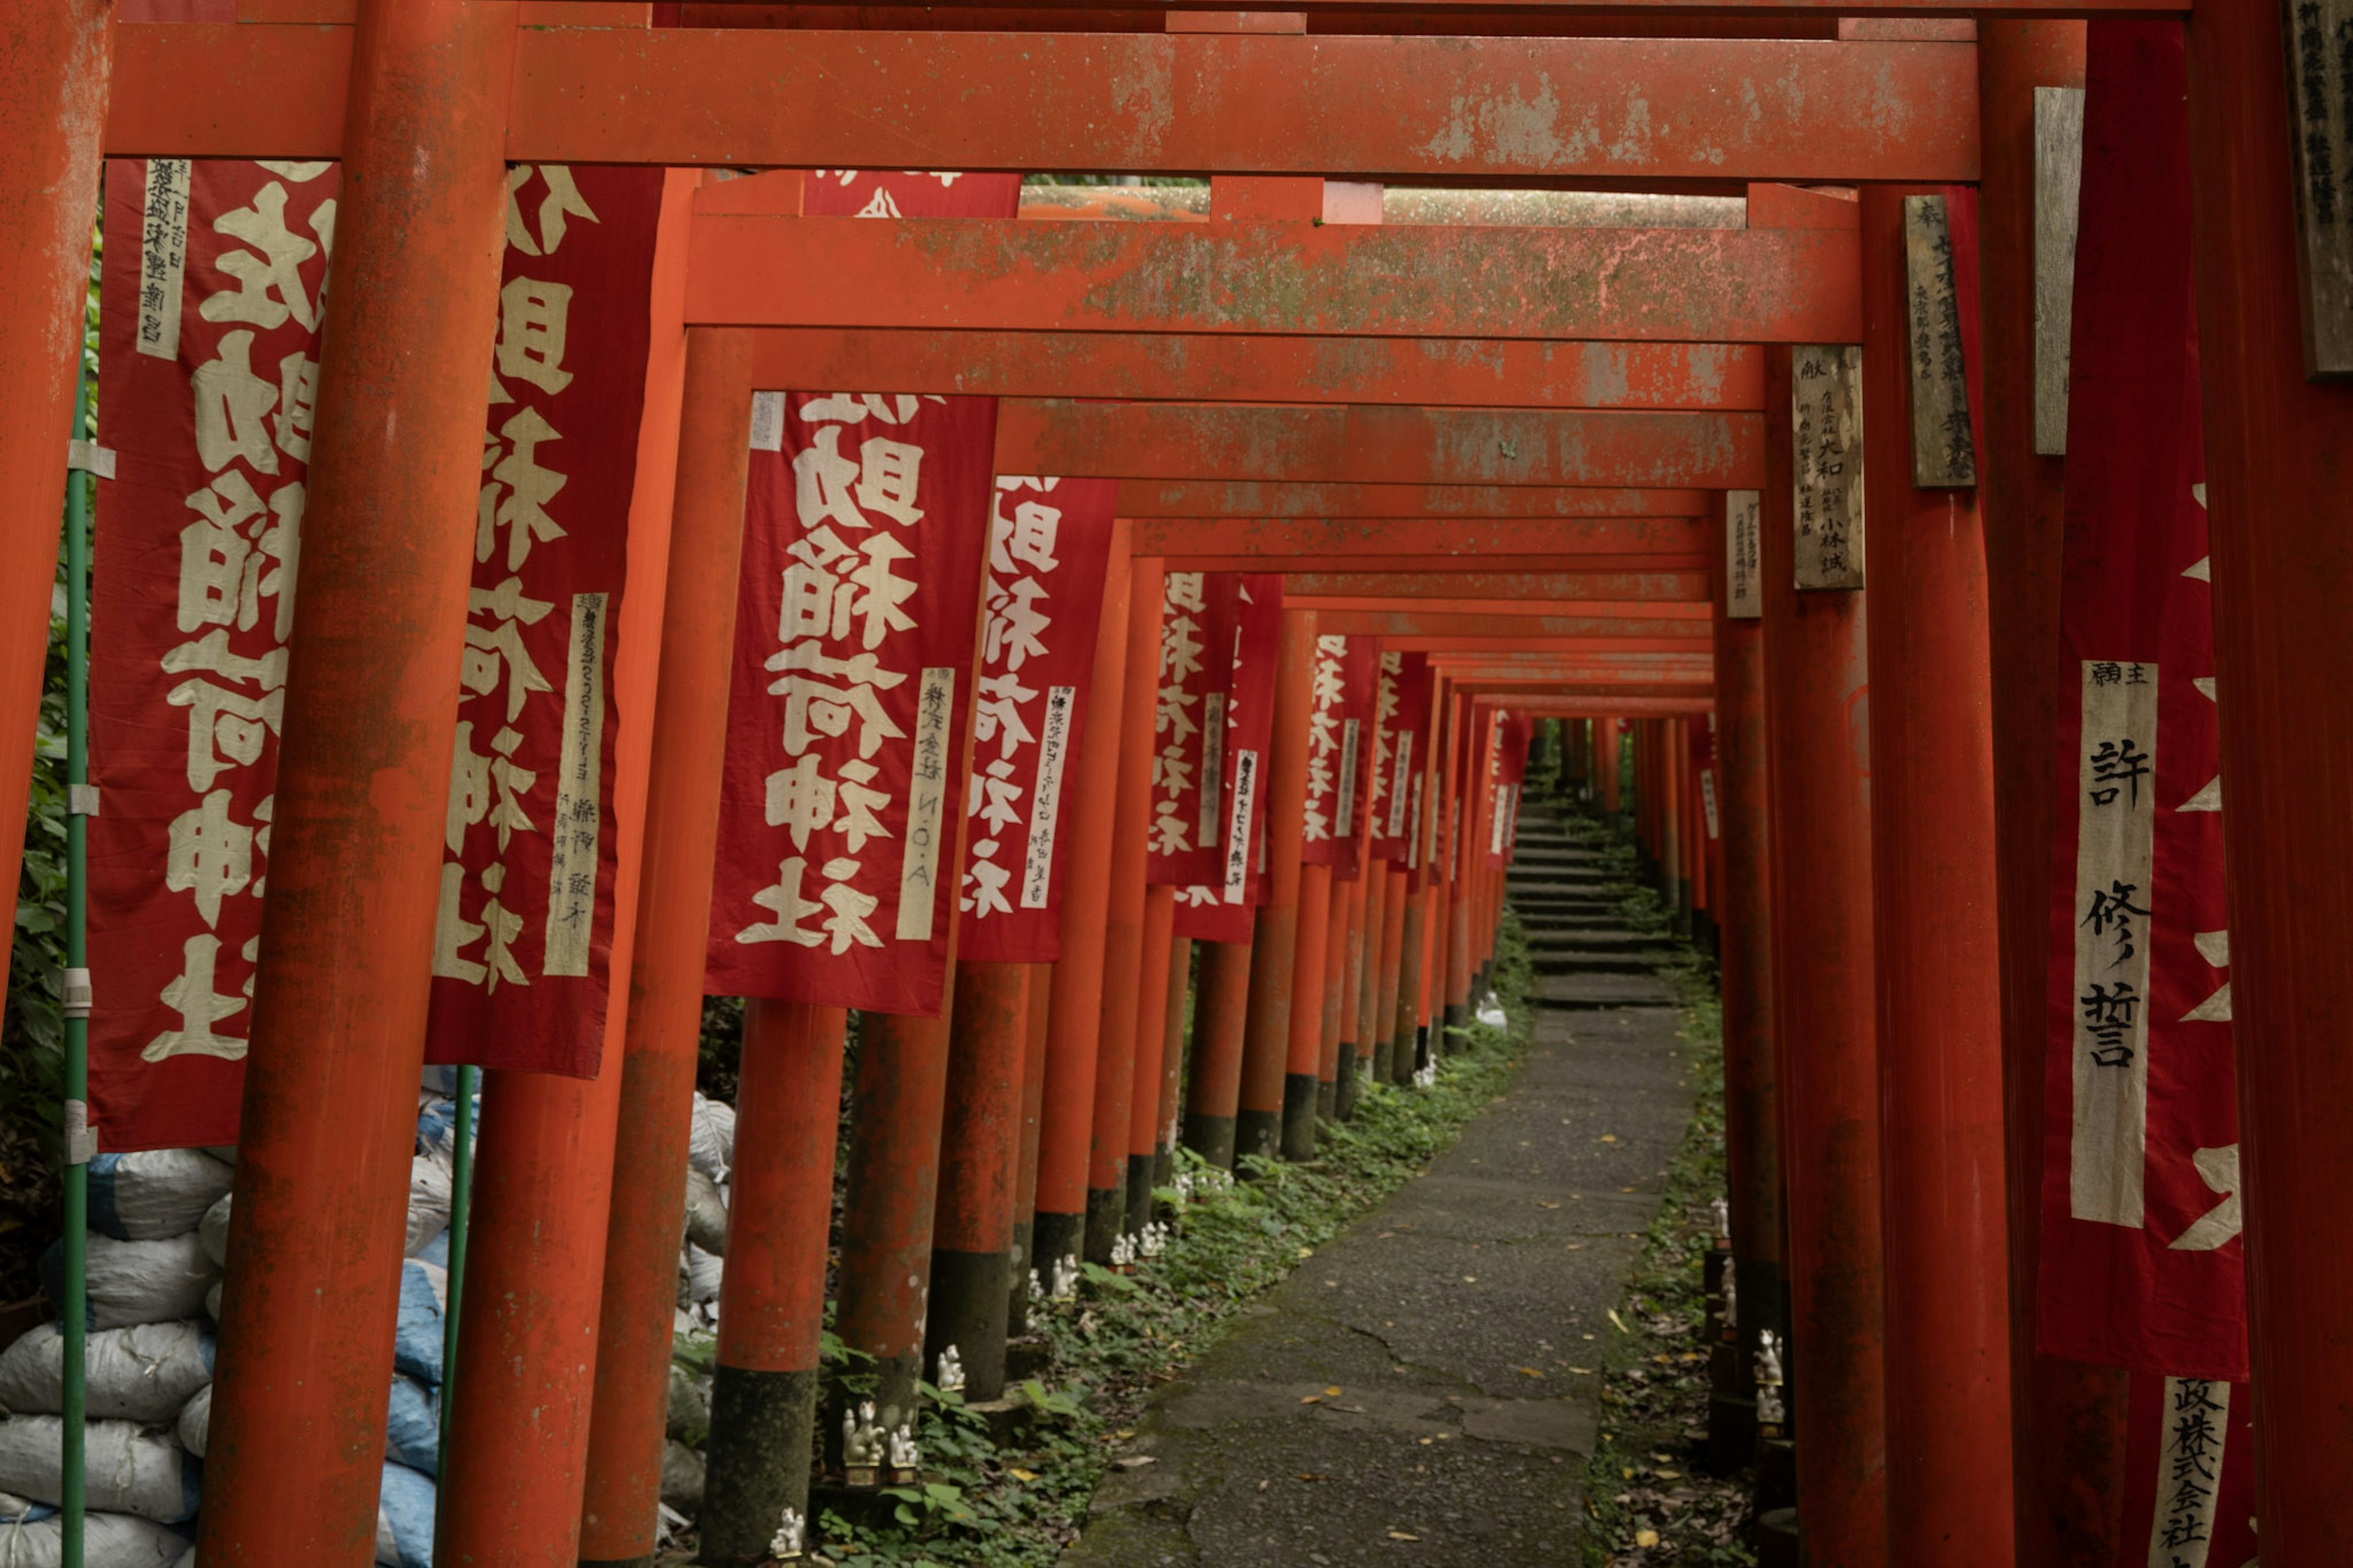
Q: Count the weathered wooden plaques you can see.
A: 5